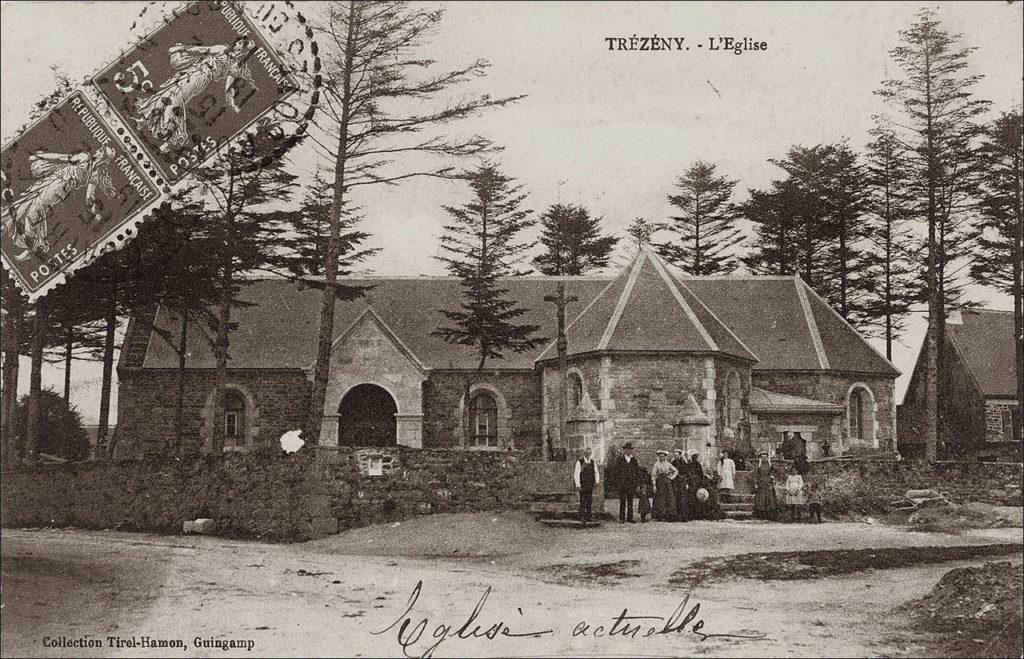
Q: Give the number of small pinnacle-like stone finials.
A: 2